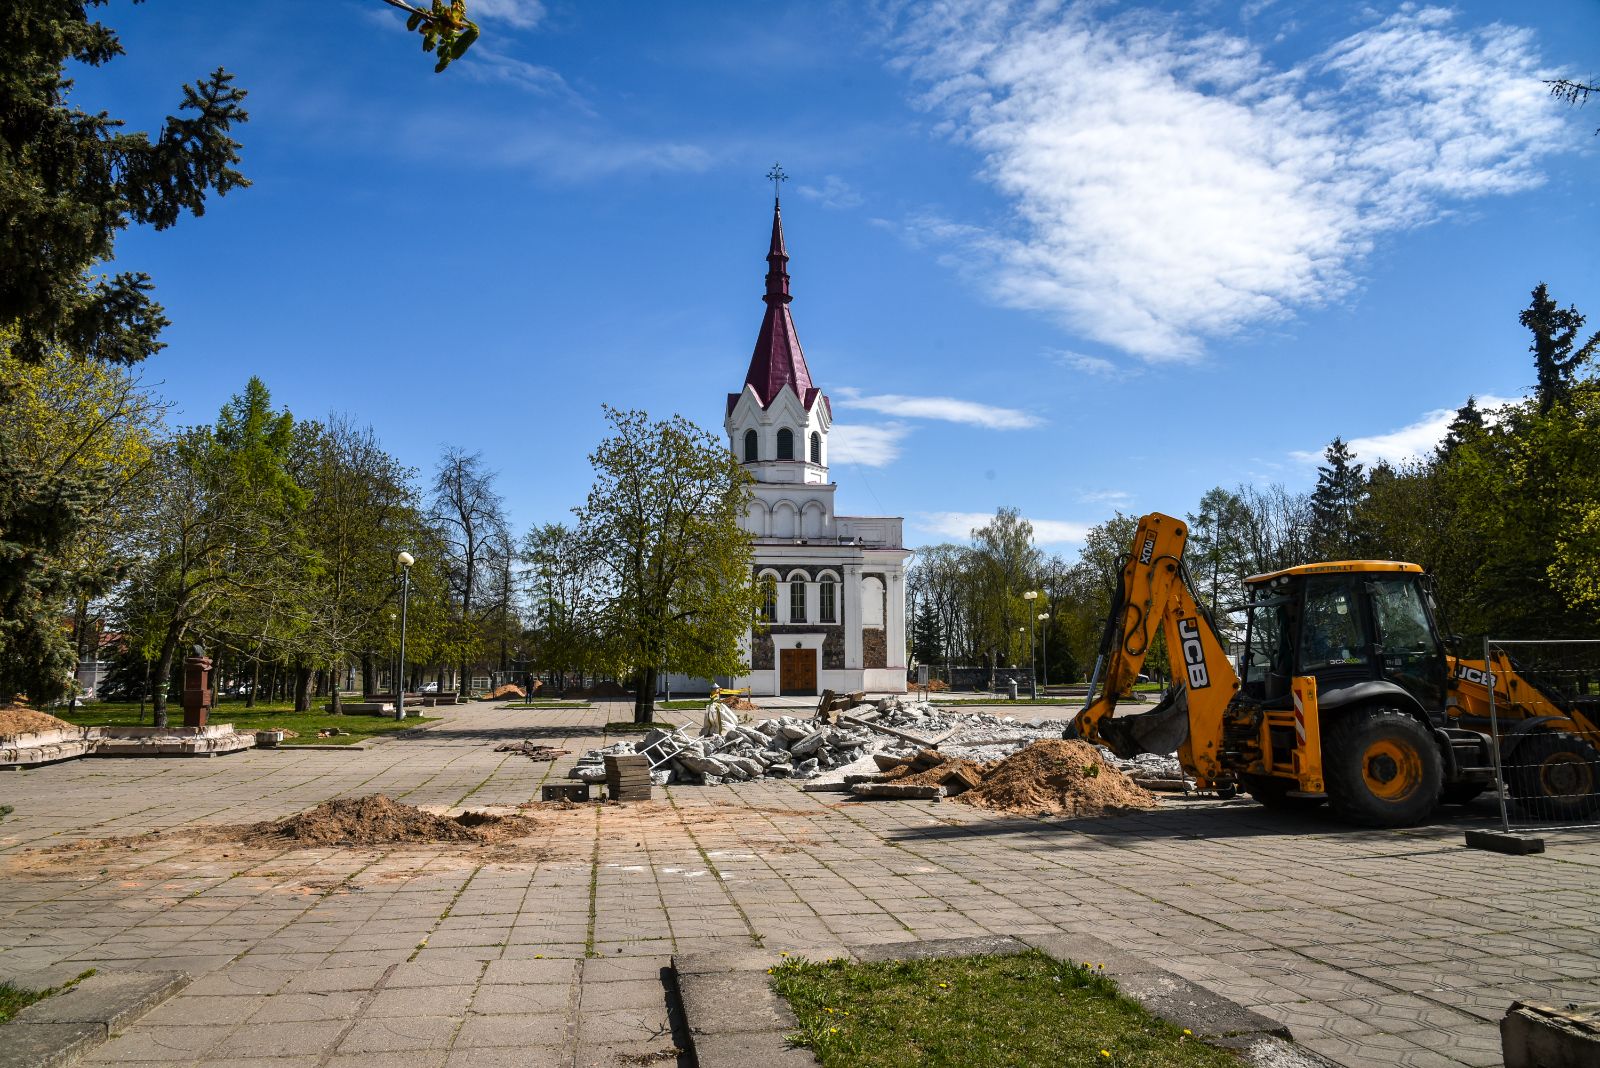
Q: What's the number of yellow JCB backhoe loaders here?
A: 1